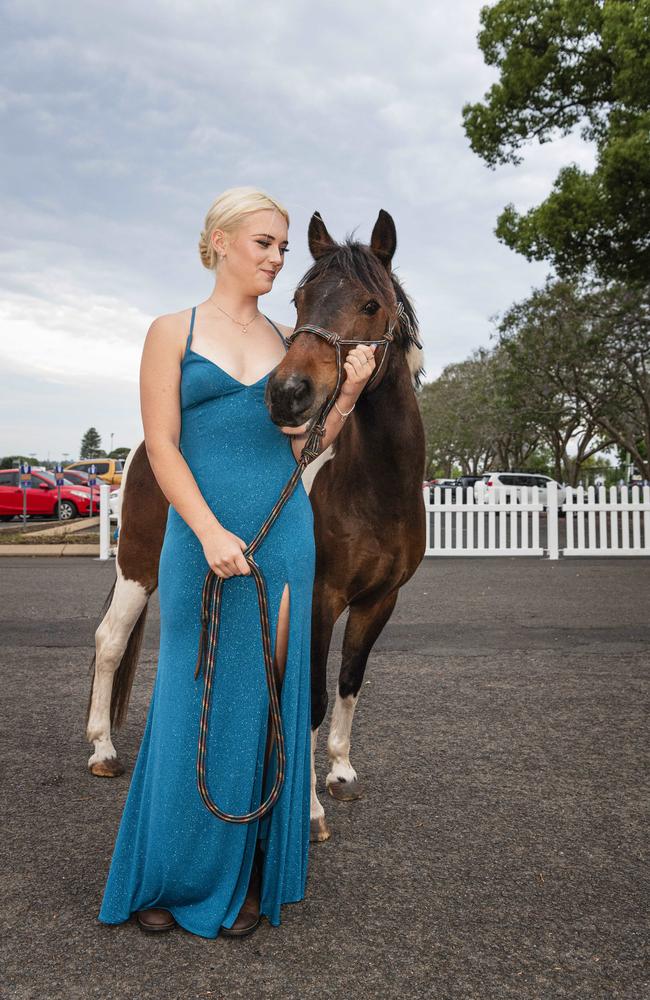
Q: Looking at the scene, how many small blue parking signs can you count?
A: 3